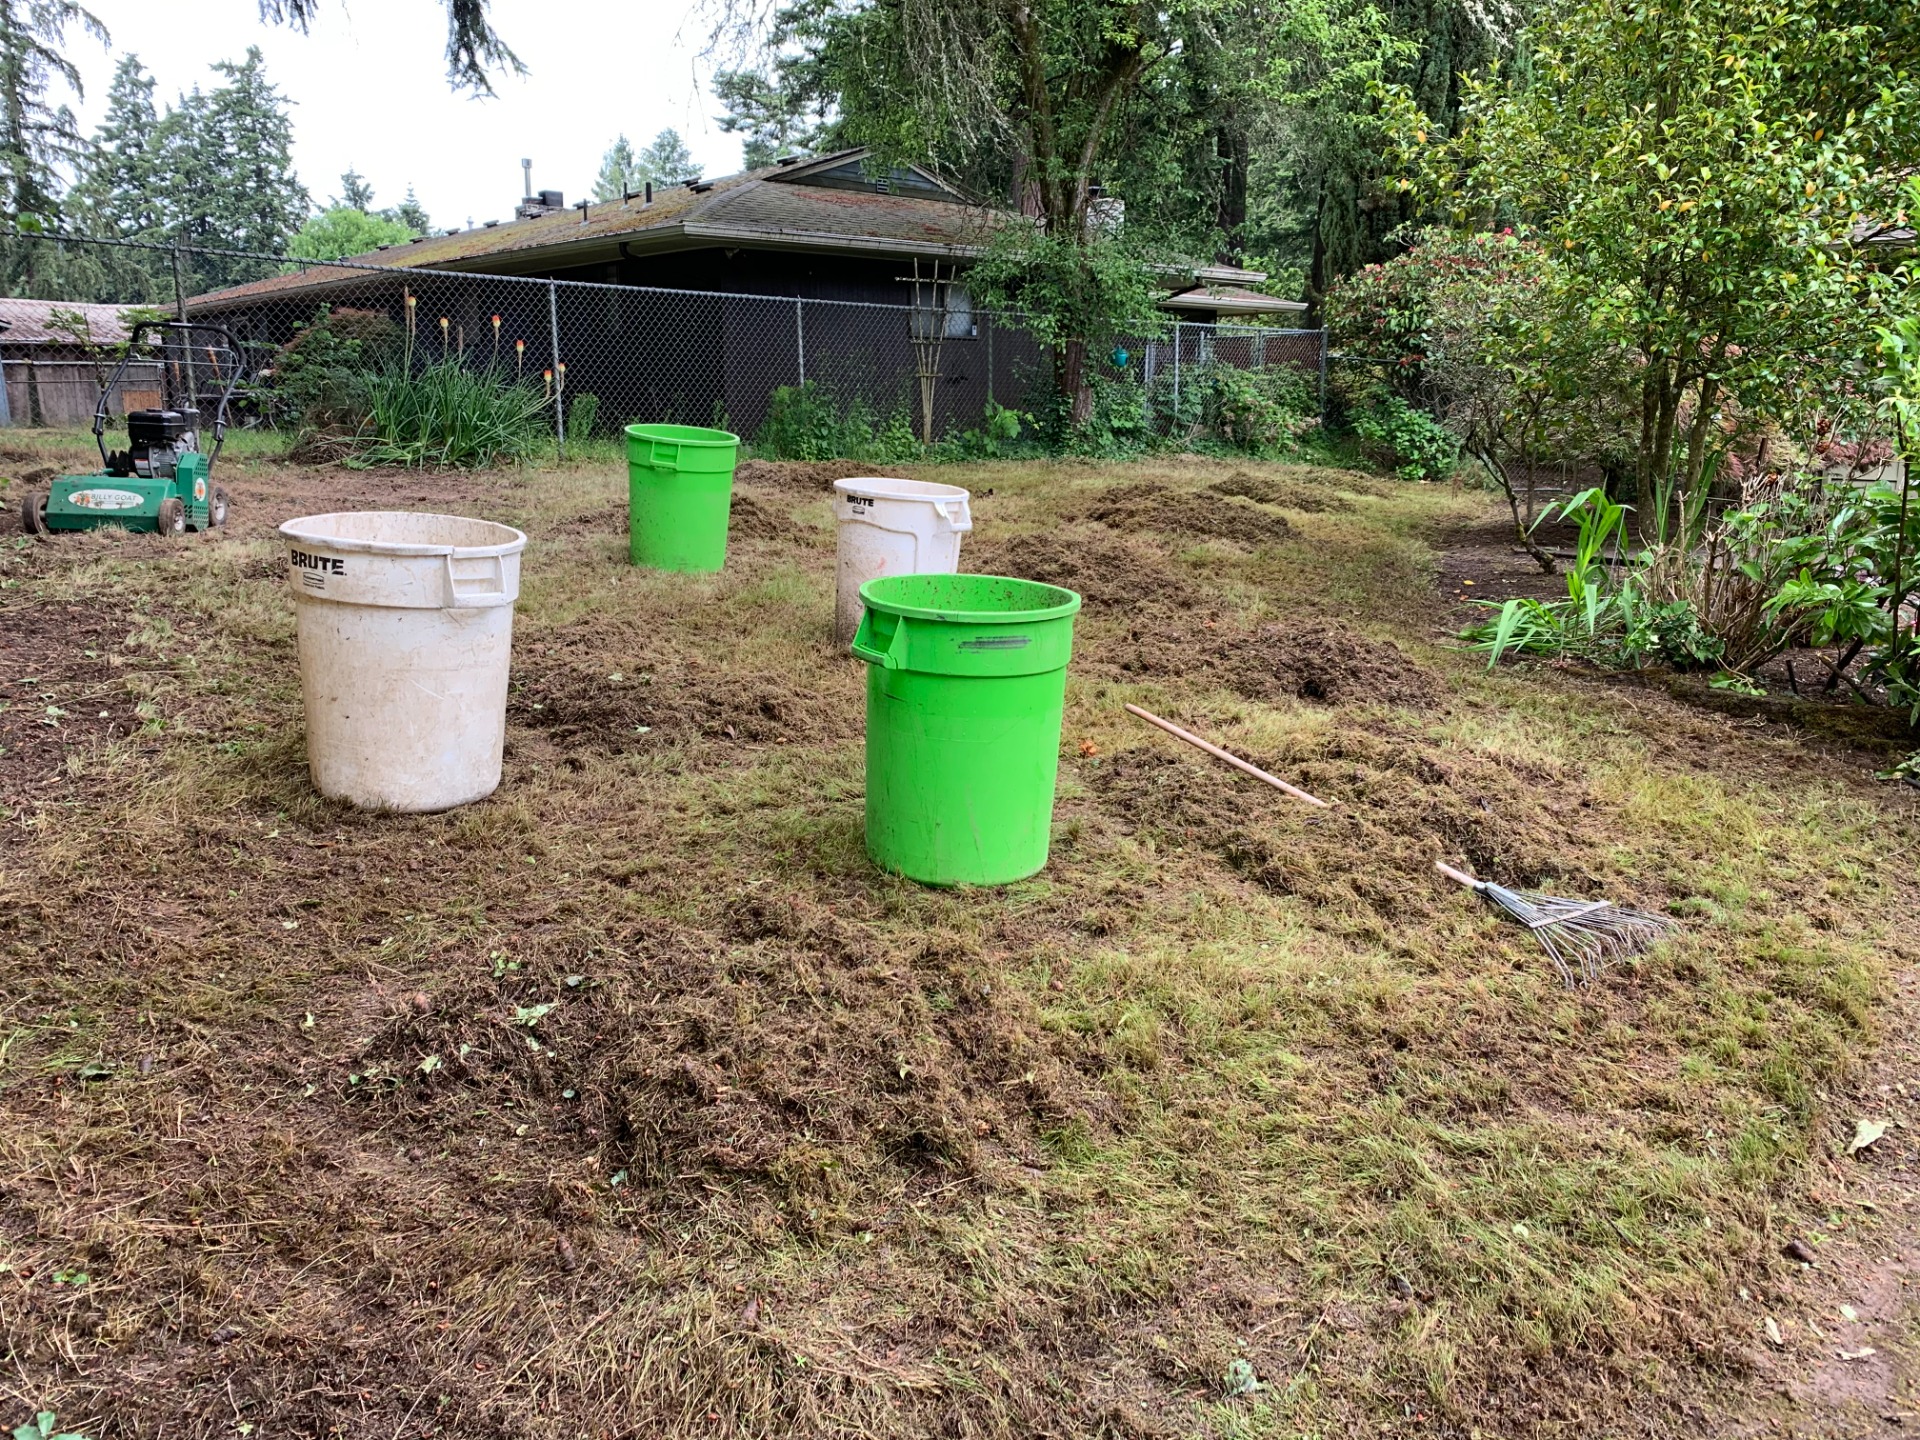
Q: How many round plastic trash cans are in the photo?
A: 4